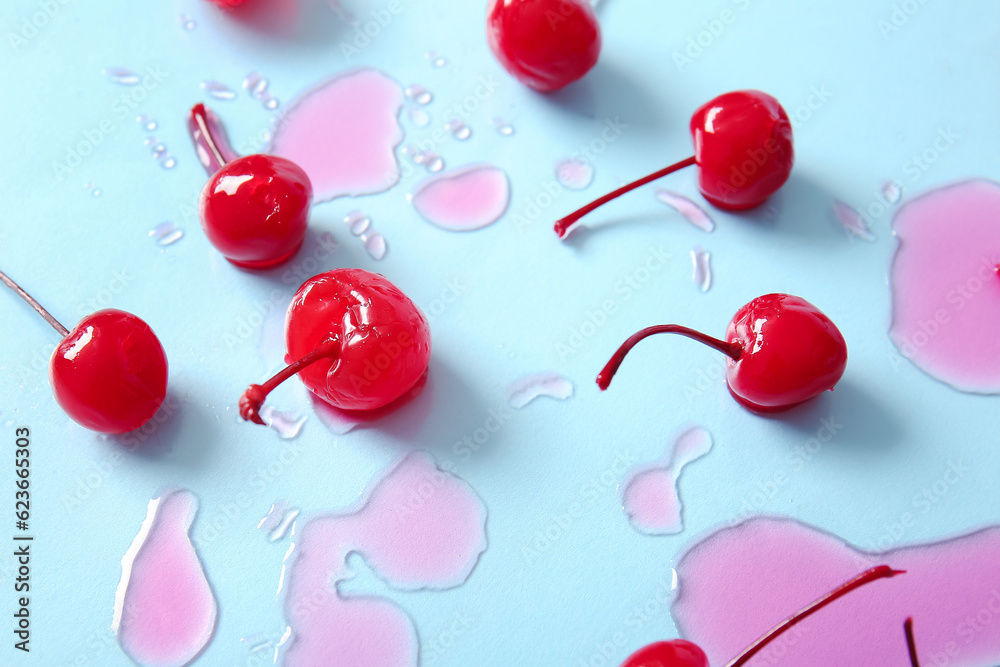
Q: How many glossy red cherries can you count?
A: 8